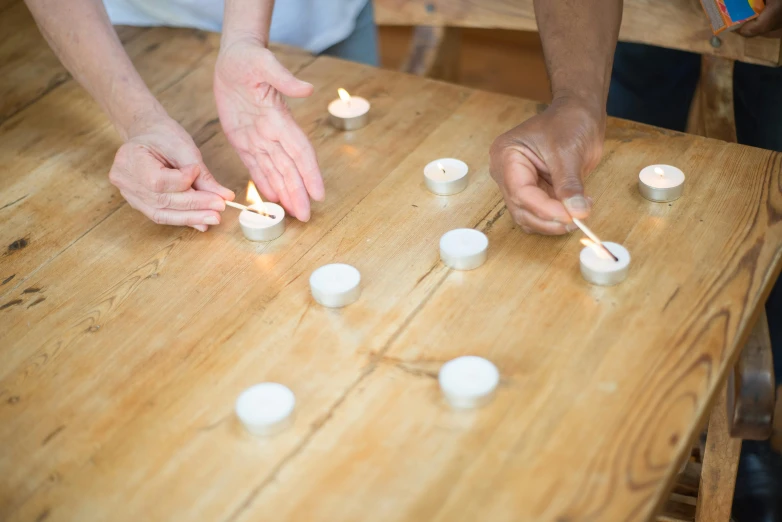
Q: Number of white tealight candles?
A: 9